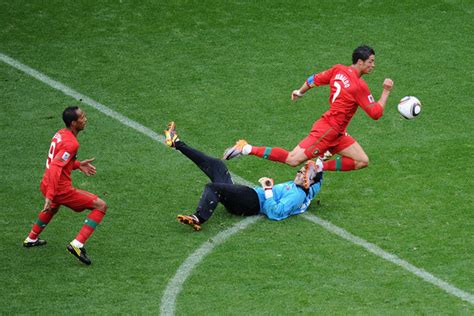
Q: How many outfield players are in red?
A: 2